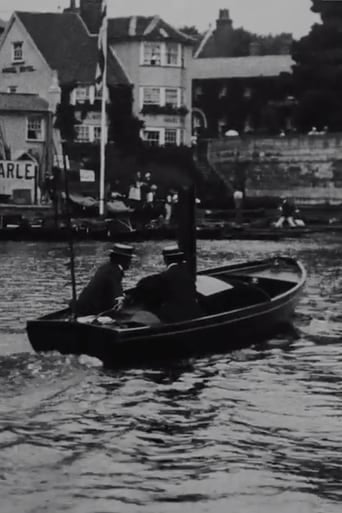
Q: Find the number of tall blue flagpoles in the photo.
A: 0